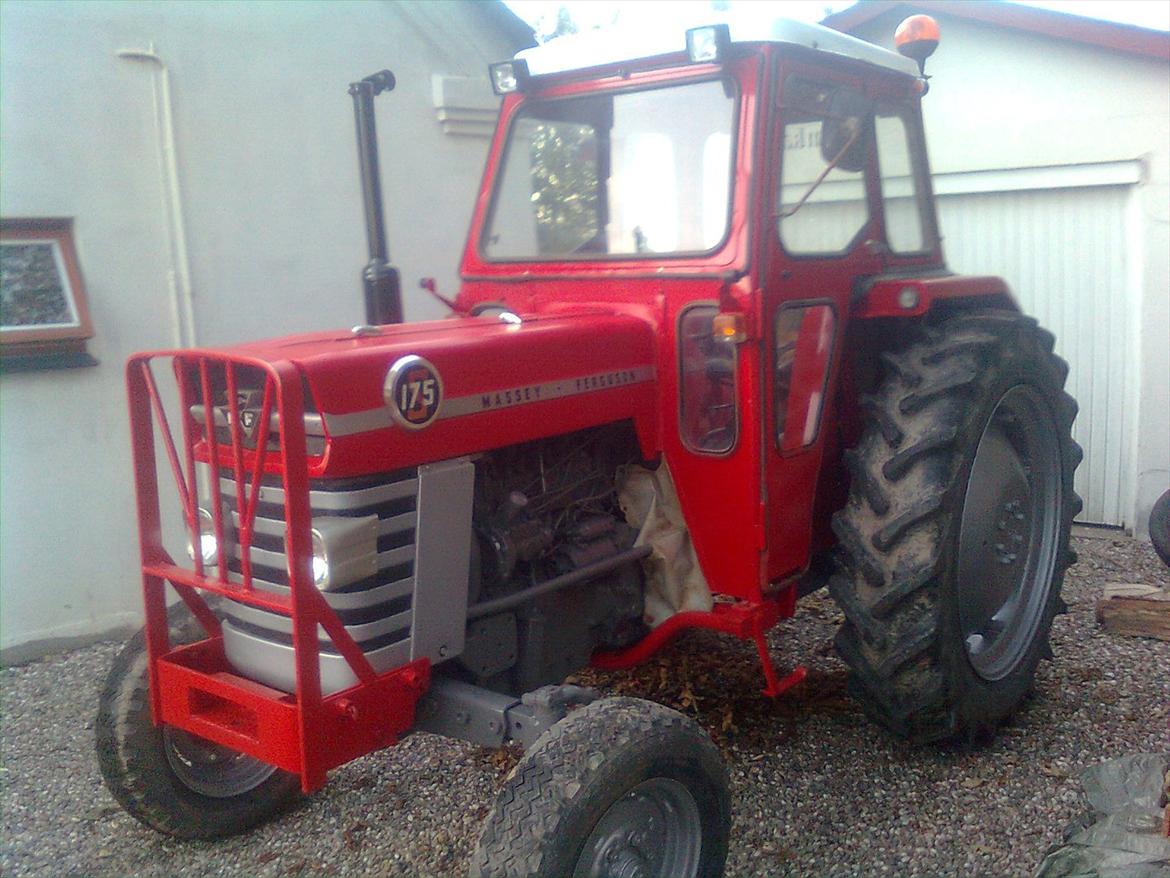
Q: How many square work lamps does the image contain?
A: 2